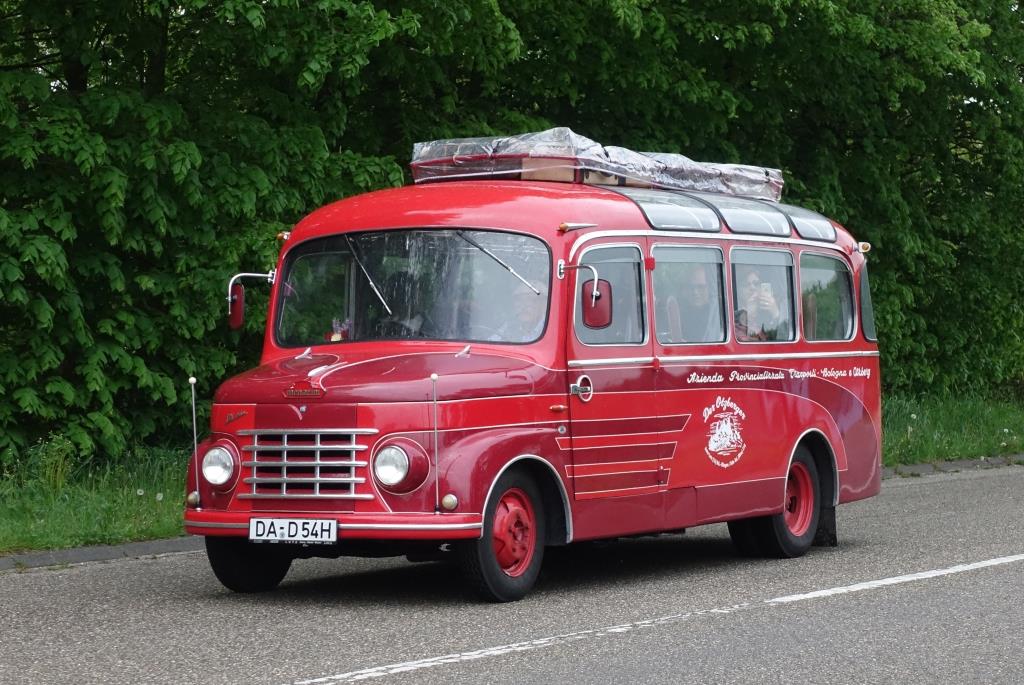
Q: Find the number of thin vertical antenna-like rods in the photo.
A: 2